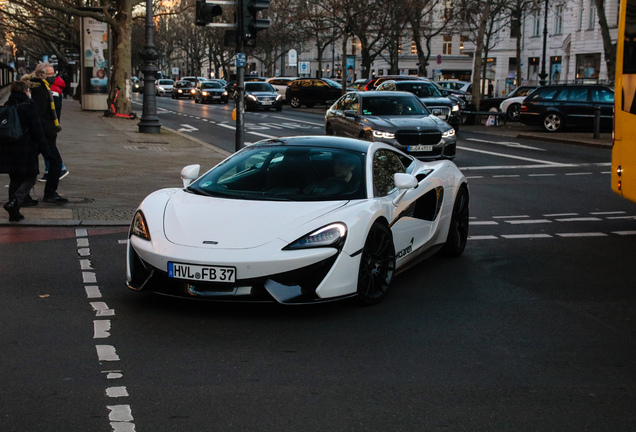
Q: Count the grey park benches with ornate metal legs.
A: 0